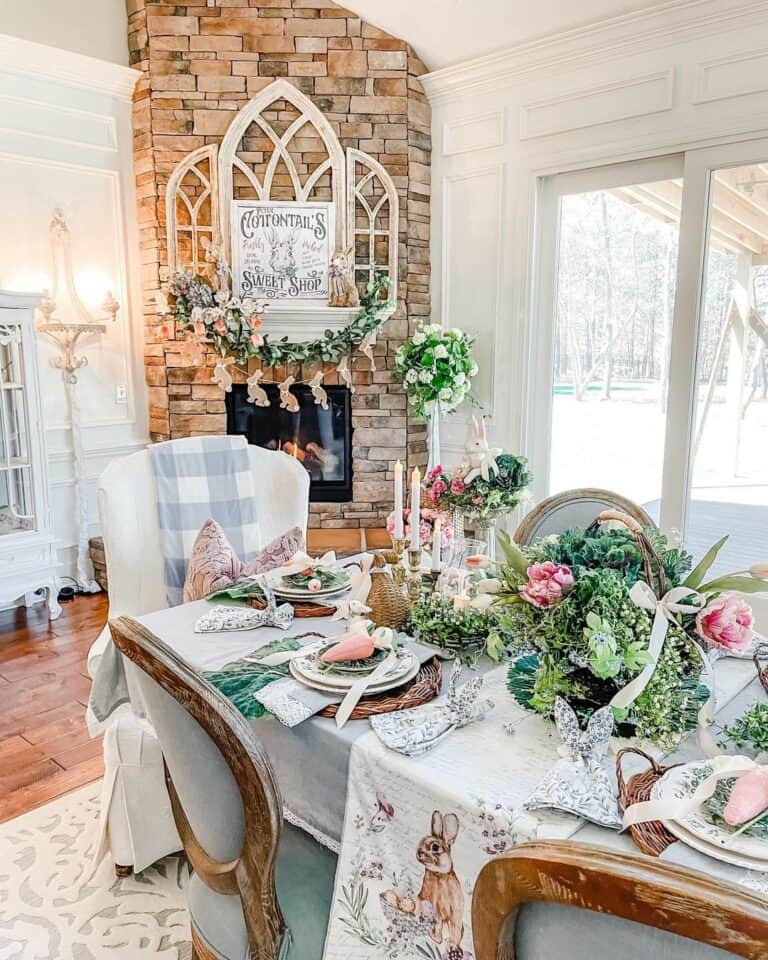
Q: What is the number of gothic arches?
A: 3